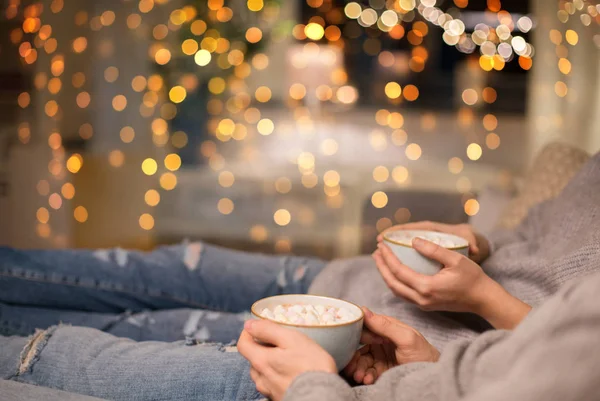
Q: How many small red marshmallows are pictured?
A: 0